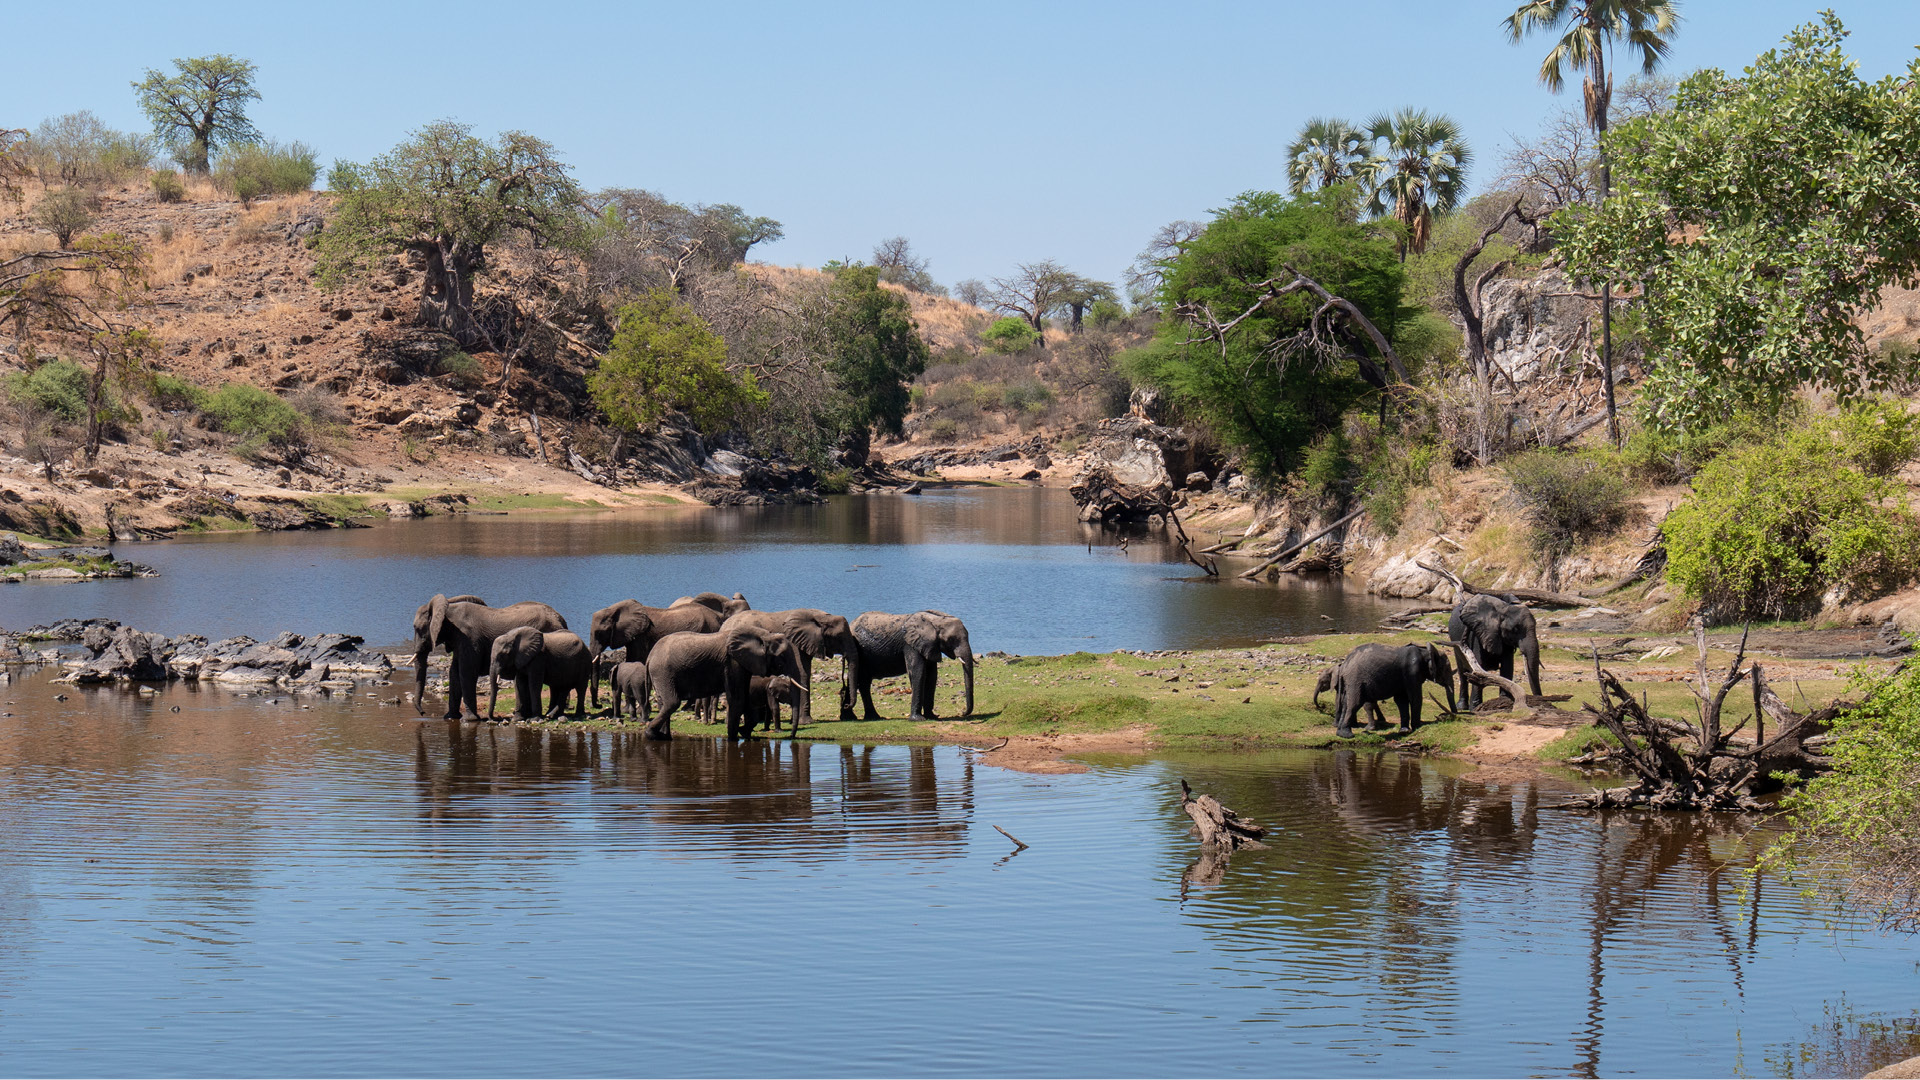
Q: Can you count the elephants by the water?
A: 12